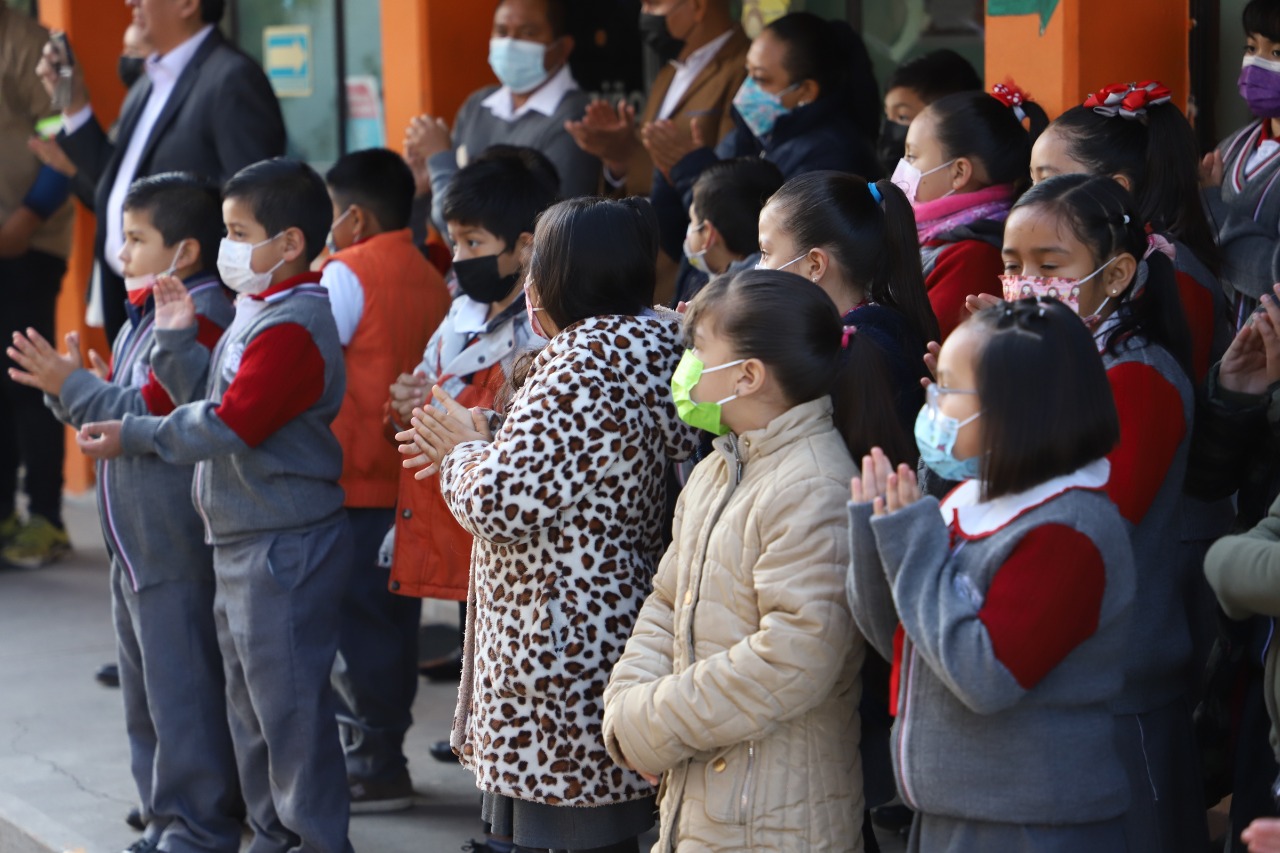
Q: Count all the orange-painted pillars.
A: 3